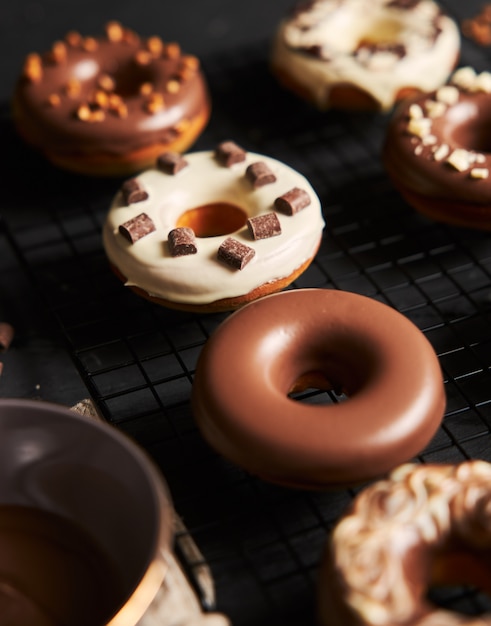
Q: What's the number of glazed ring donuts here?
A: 6